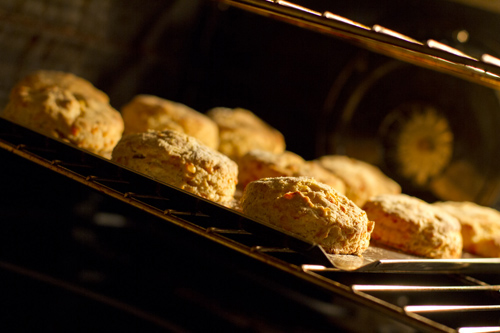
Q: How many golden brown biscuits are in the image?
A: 9